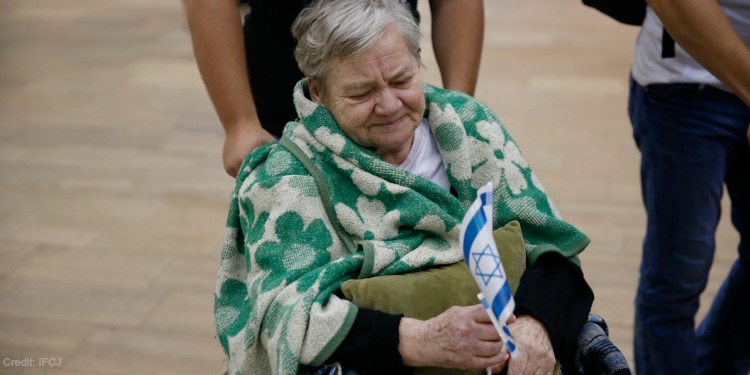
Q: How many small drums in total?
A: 0